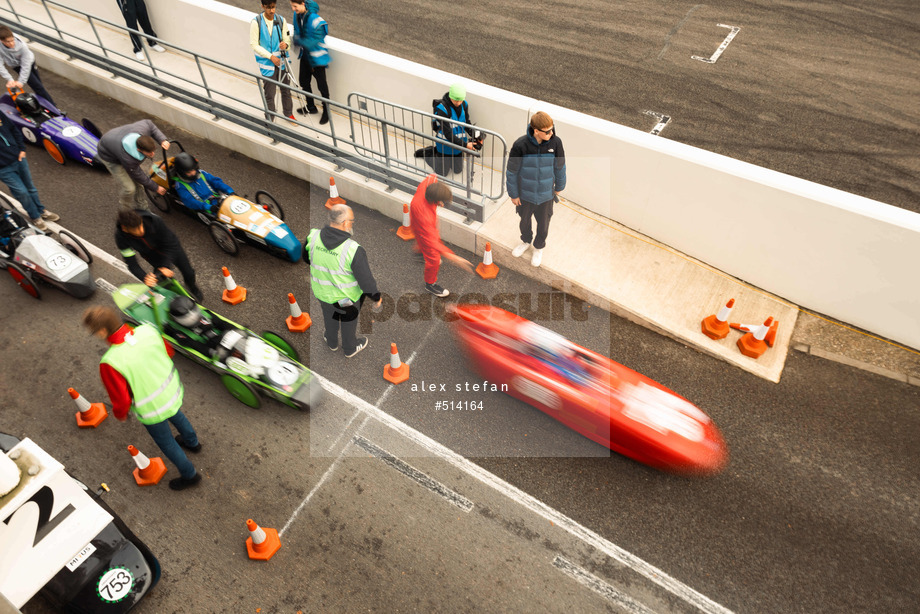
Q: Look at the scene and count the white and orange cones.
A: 12